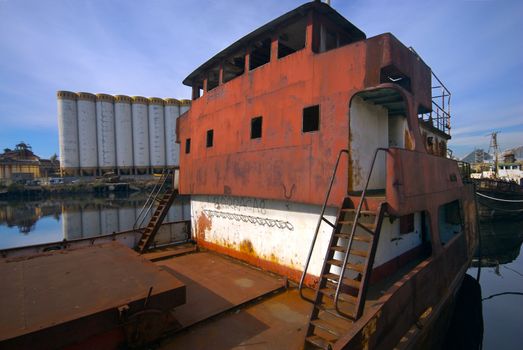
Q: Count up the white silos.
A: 8